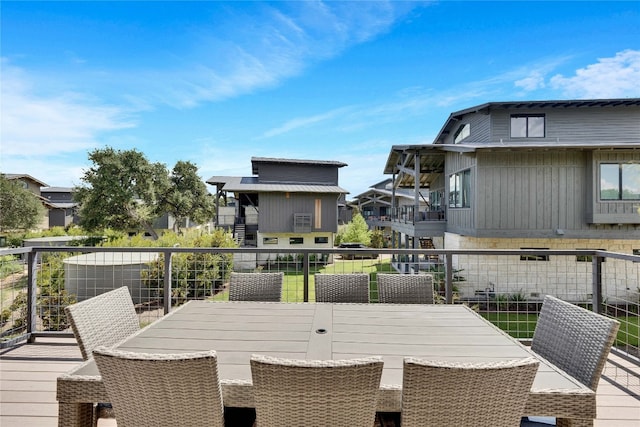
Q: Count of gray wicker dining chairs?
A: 8